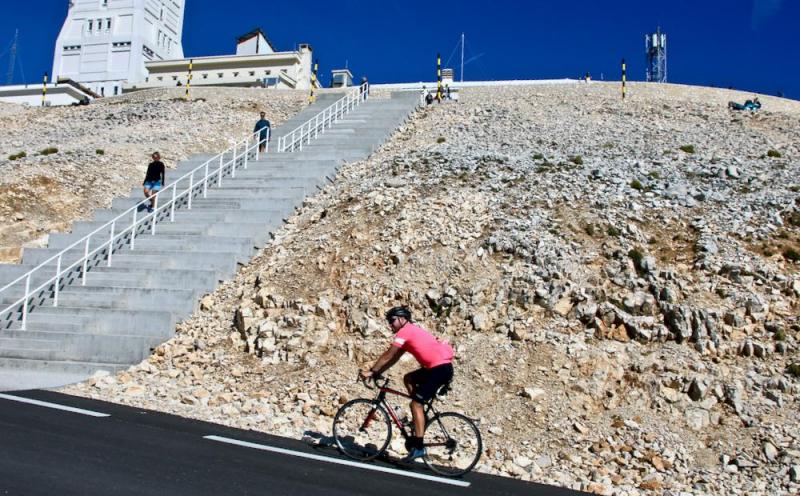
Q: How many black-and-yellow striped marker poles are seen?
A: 5